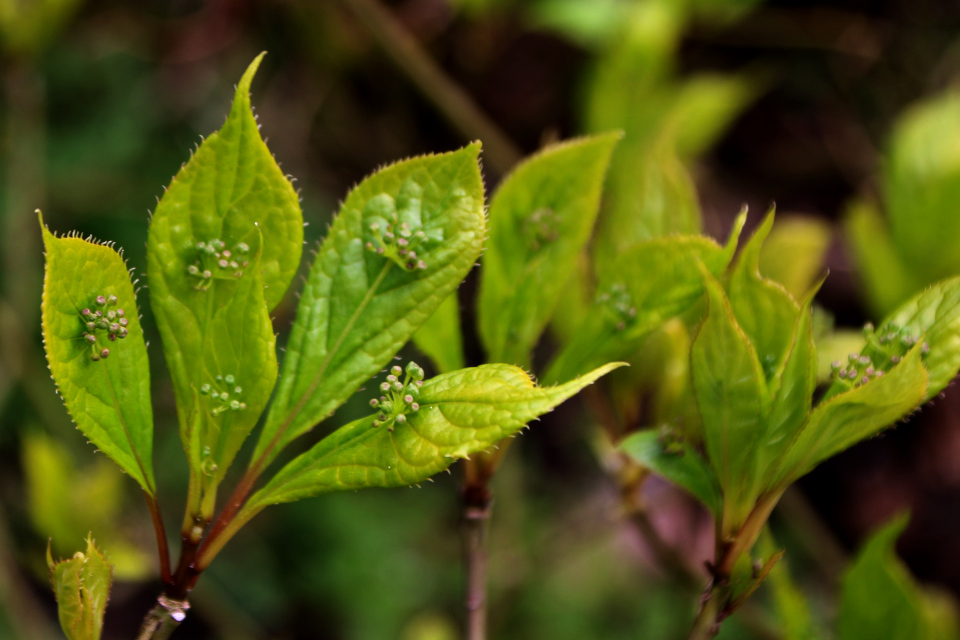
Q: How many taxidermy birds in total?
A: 0